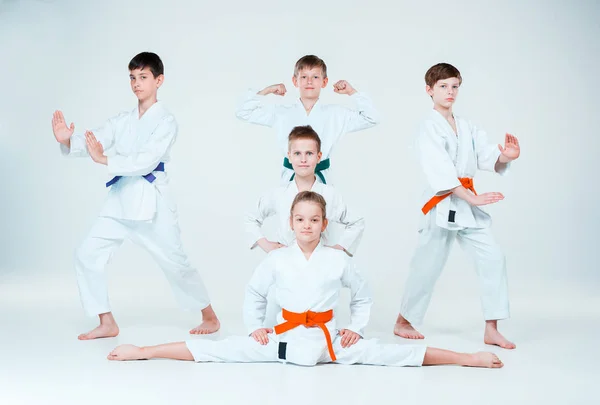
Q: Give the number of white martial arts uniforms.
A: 5